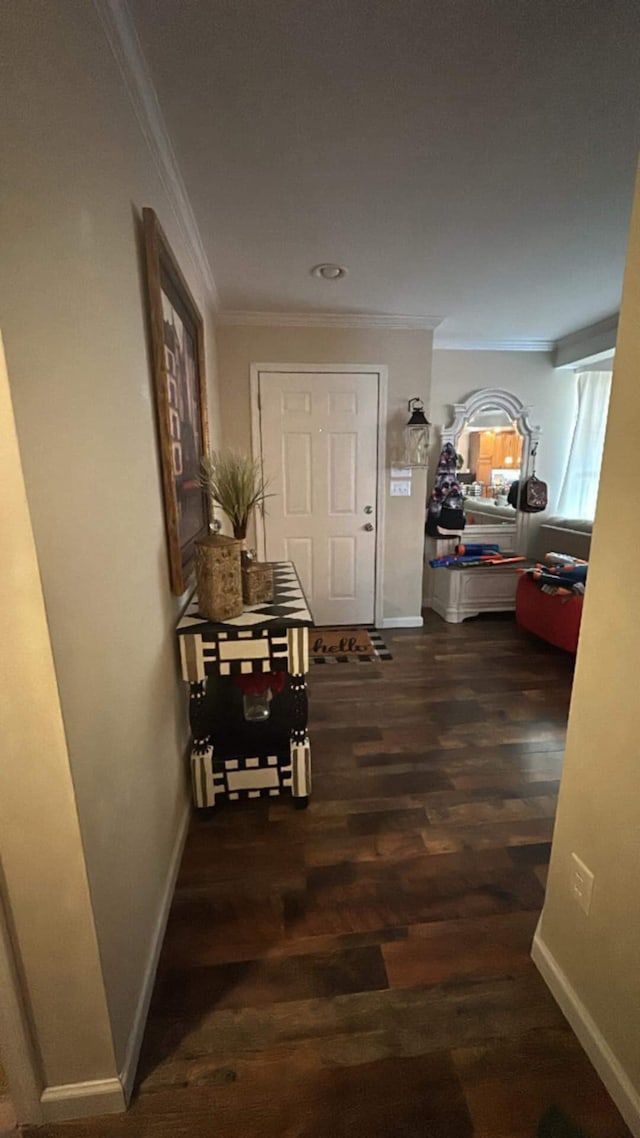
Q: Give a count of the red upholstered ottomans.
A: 1